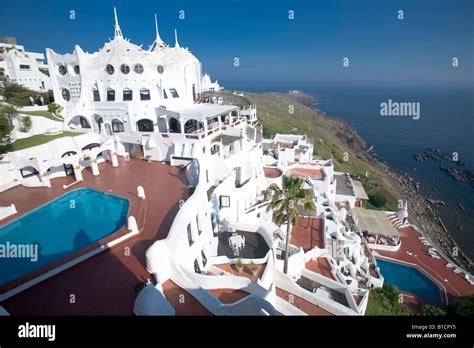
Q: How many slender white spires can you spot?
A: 3